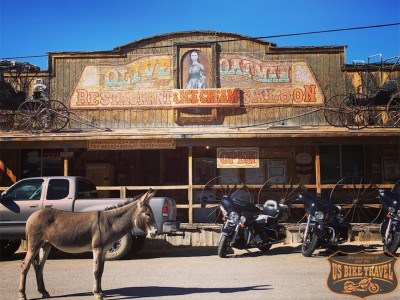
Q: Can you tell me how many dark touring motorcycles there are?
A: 3